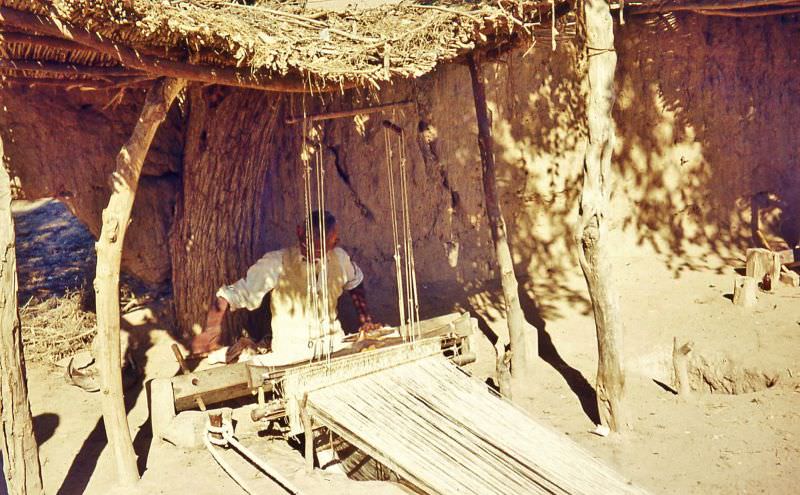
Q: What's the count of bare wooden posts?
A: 4